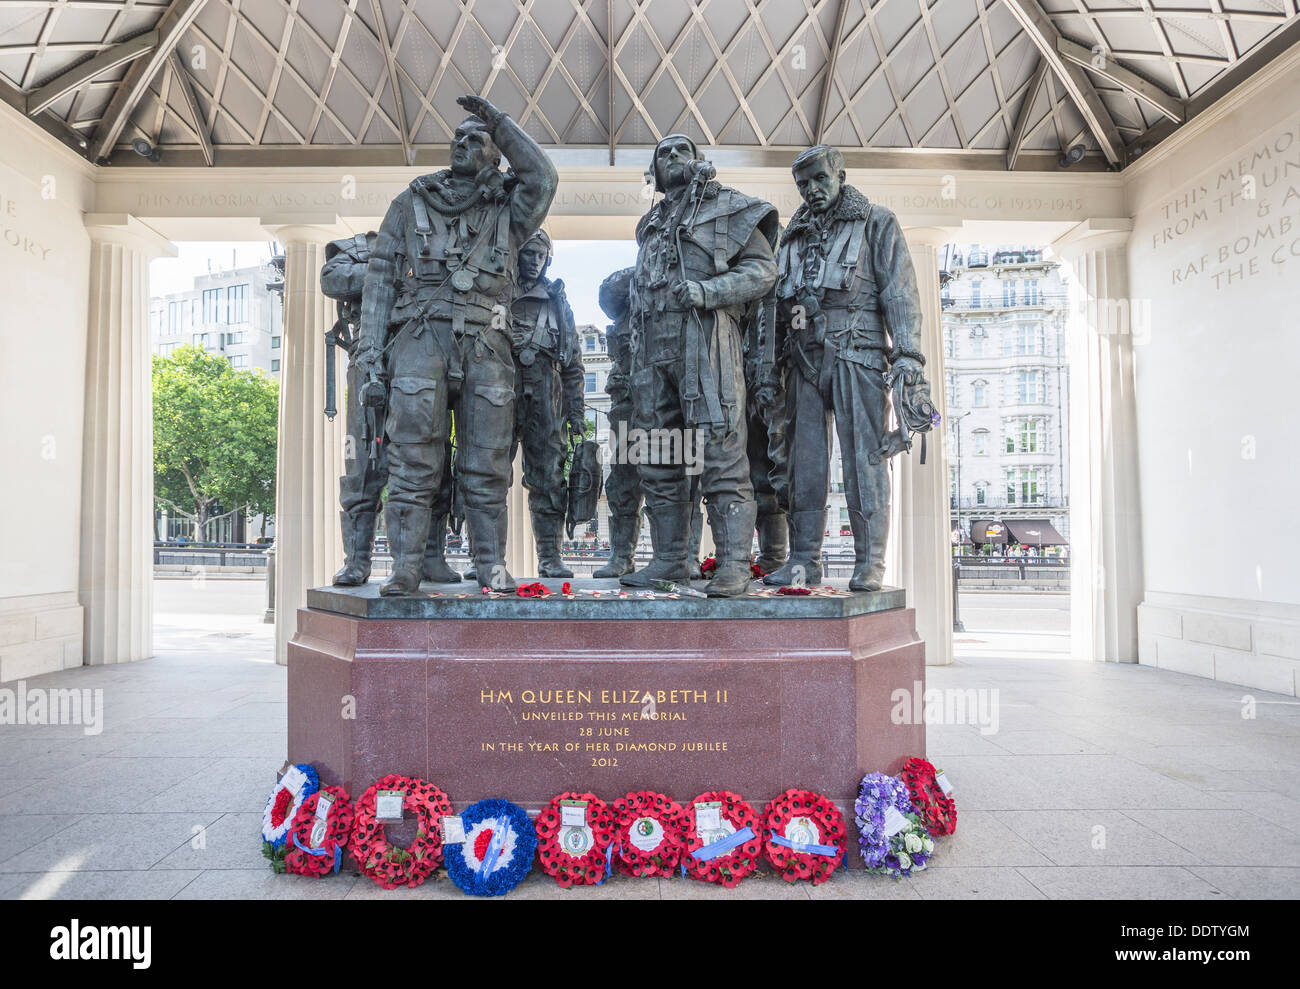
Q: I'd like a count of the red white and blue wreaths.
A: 2